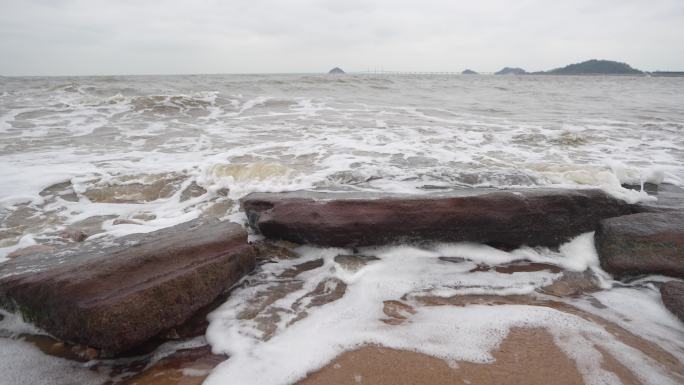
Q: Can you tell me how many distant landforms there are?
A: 4